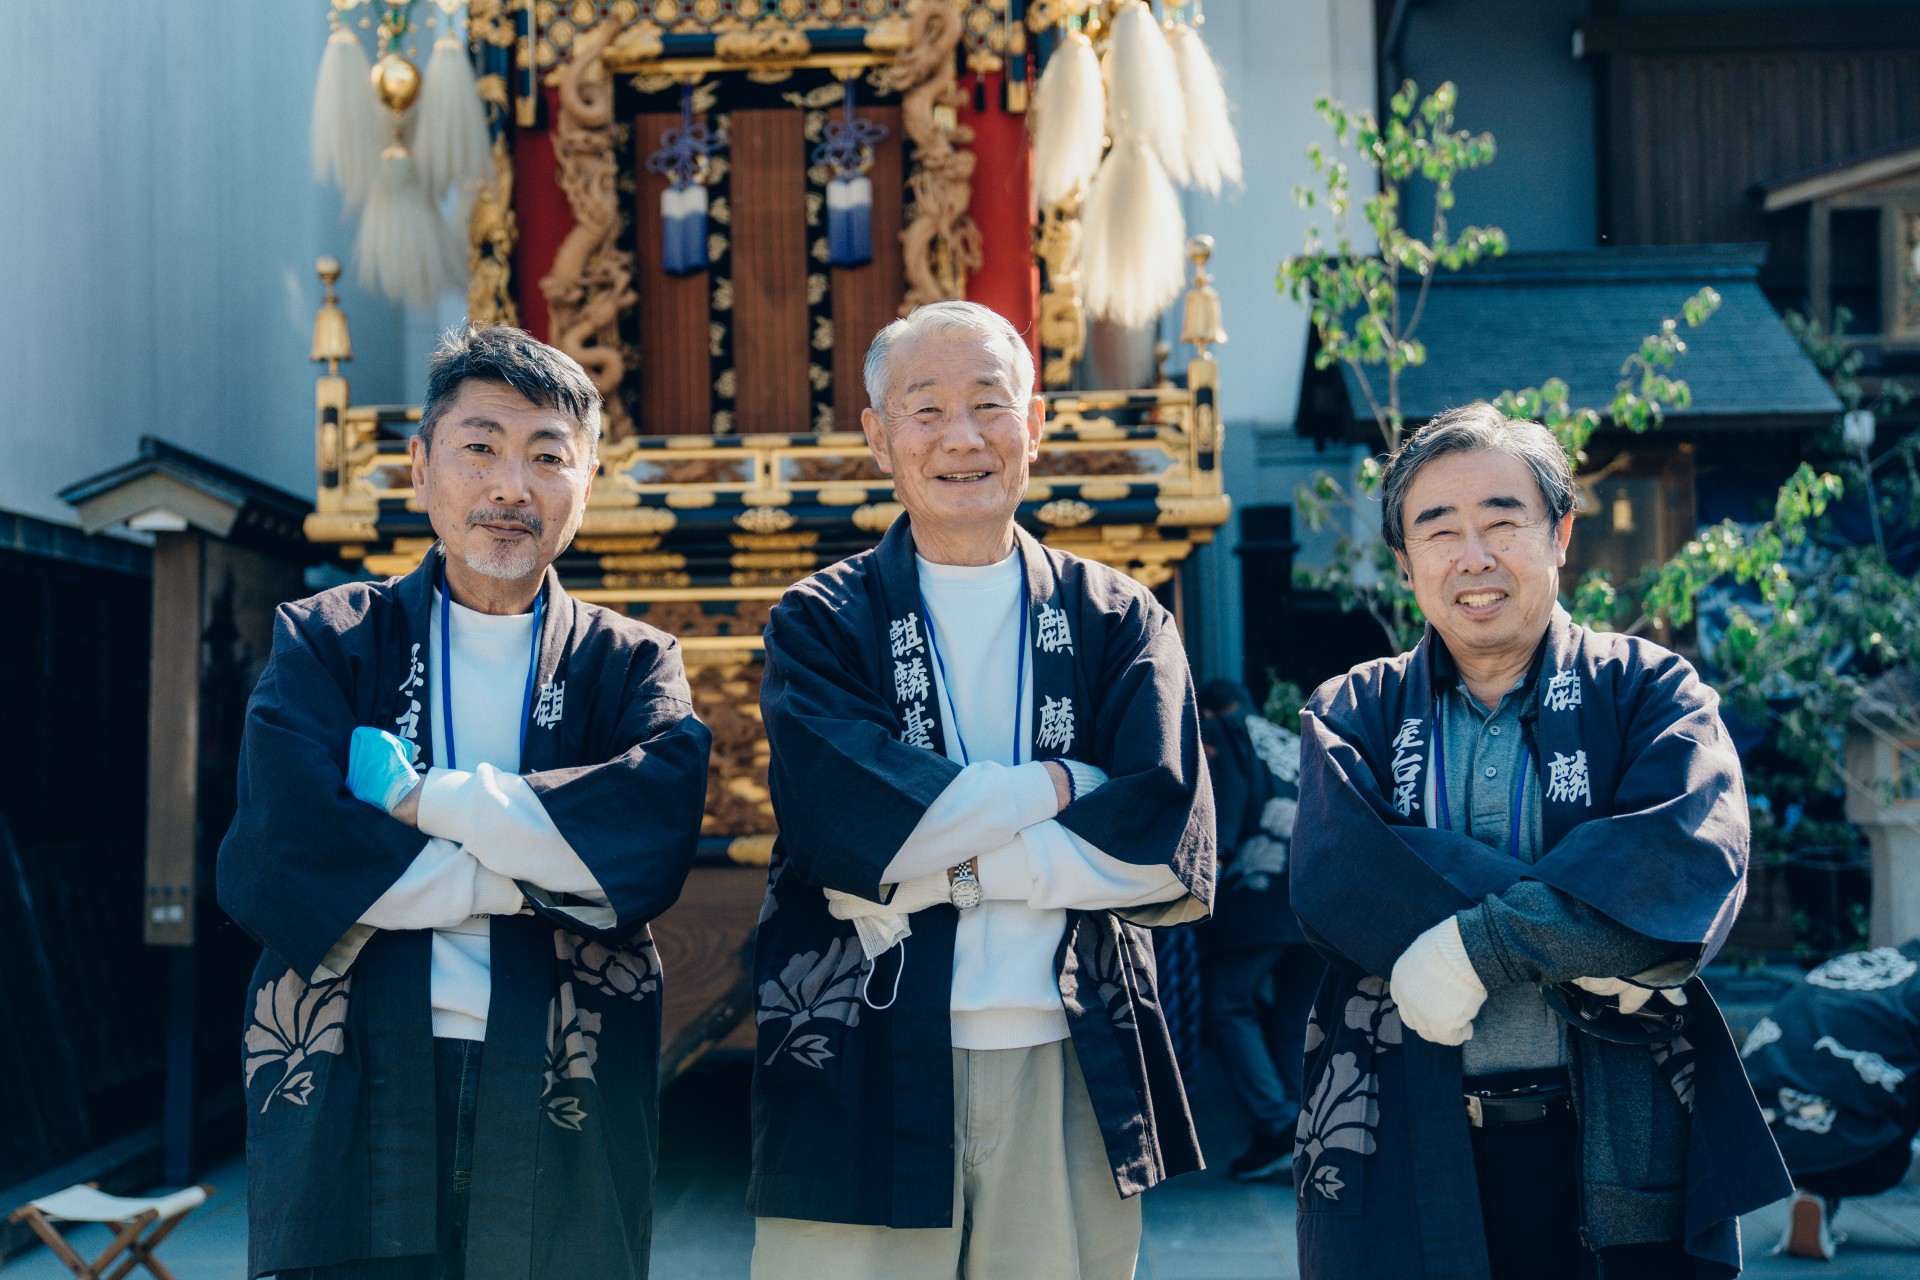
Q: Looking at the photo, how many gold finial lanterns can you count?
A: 2